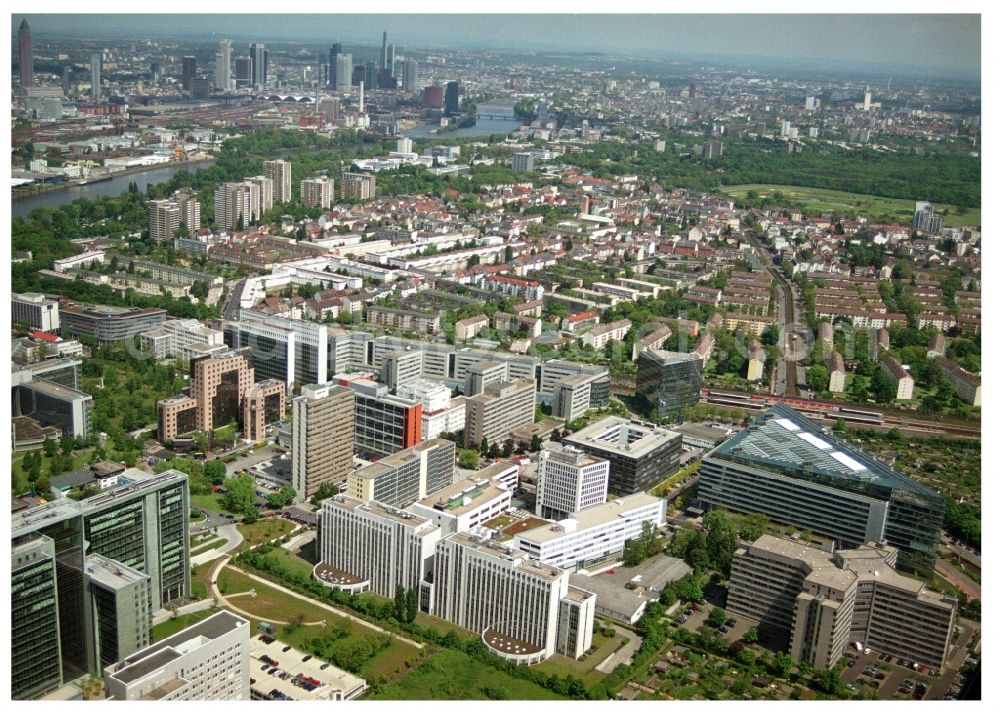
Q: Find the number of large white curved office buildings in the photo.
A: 2